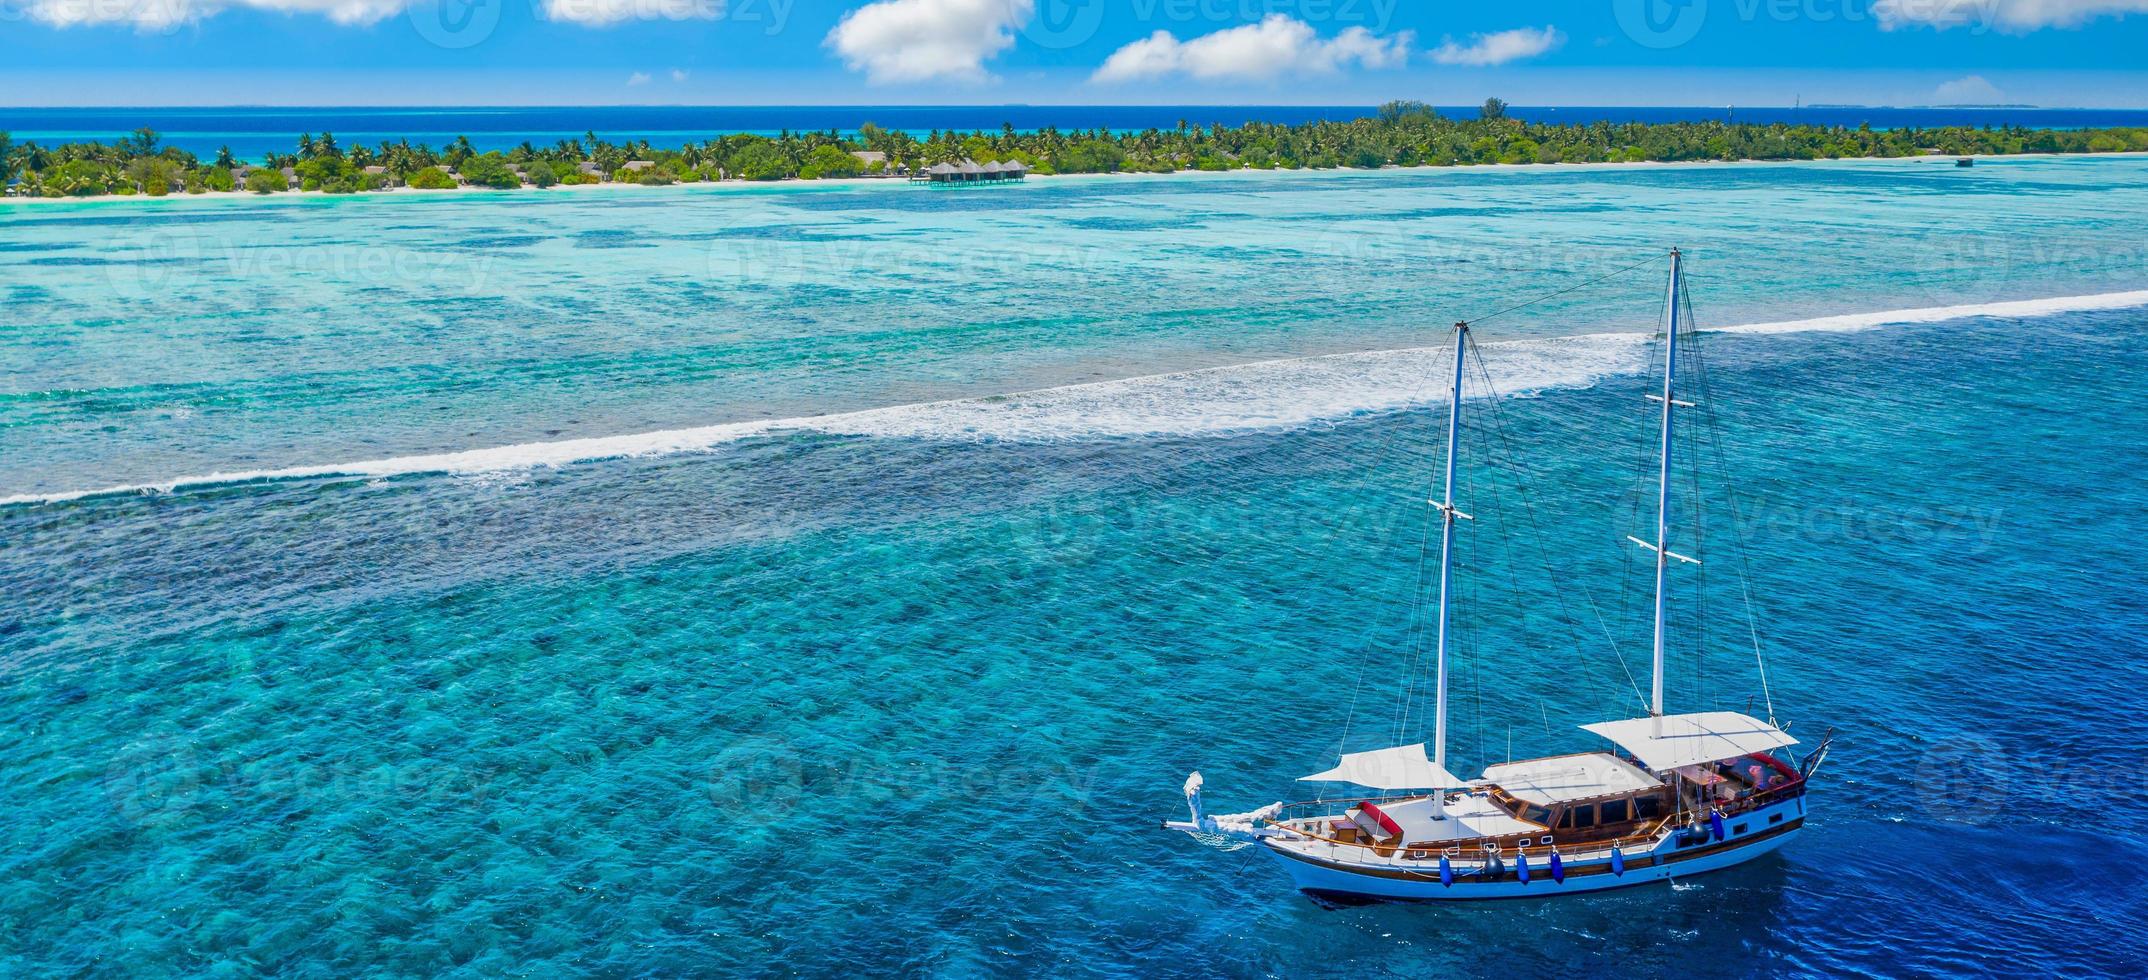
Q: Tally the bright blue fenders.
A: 5